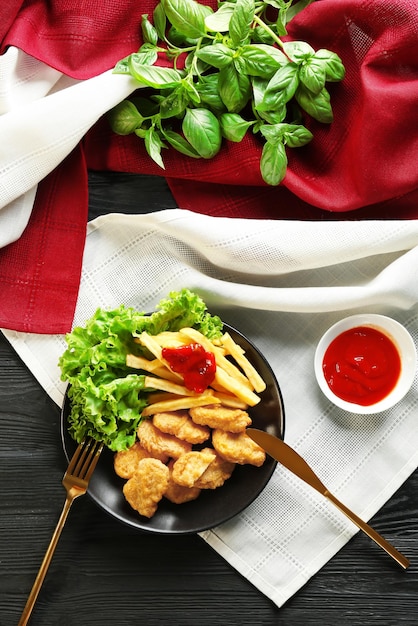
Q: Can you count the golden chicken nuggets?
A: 9